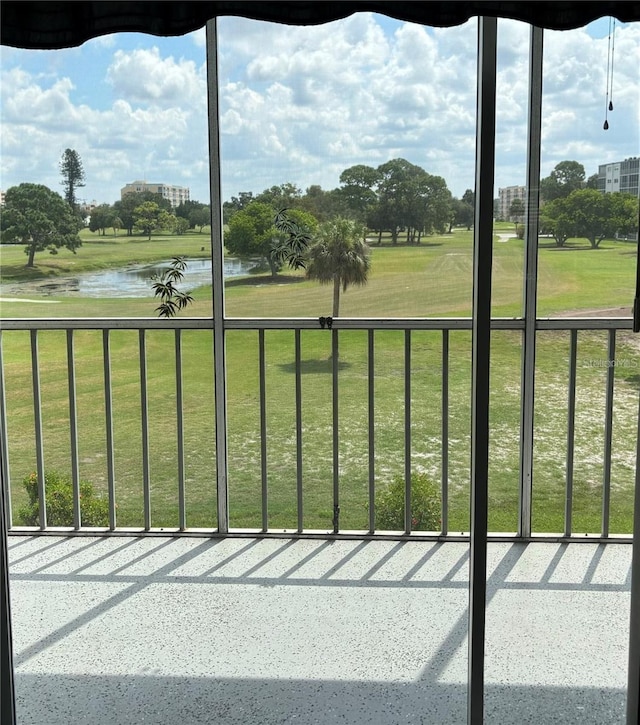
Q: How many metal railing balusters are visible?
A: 14